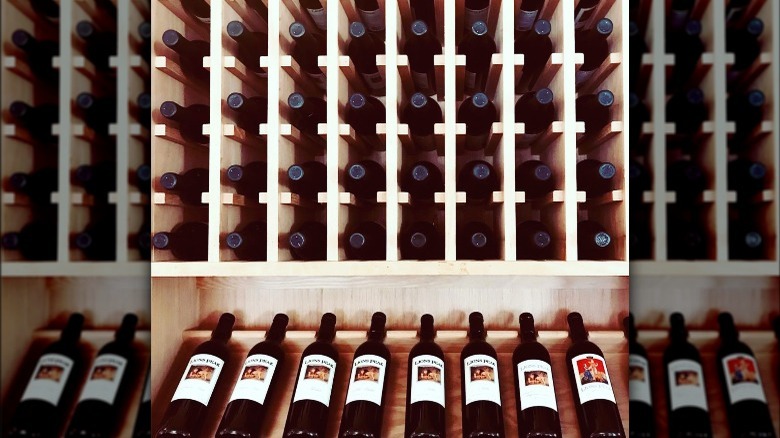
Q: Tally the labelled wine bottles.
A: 8